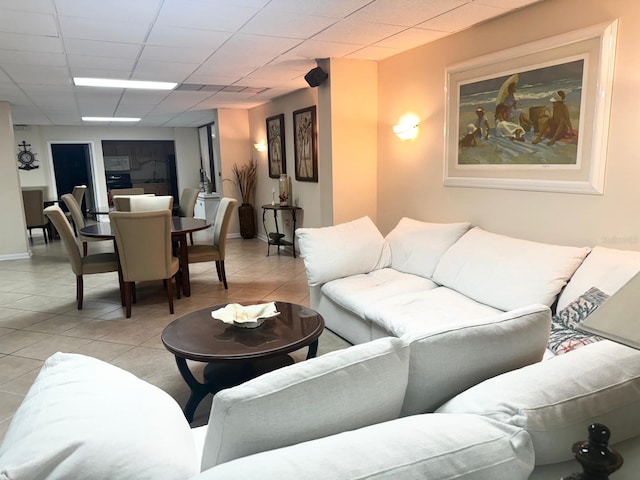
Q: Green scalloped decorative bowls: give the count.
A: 0